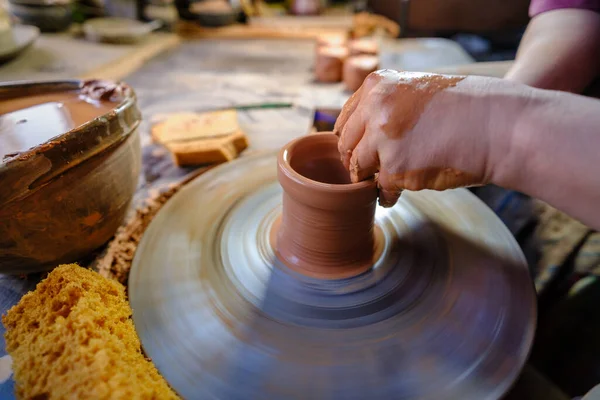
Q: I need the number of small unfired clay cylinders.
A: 4